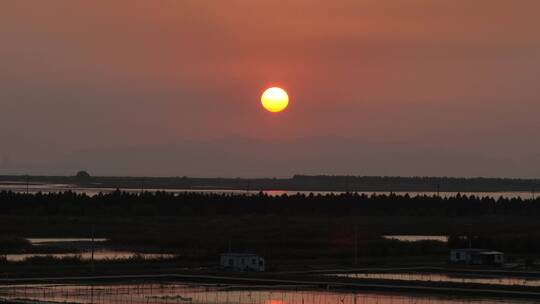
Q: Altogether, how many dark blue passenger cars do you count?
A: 0